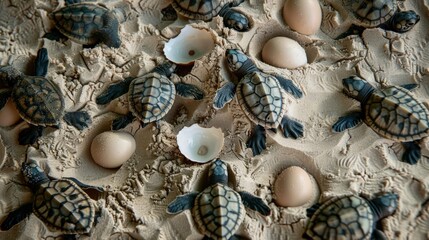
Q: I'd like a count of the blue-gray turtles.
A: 10